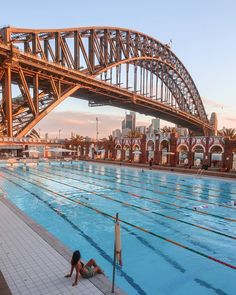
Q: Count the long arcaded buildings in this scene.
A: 1